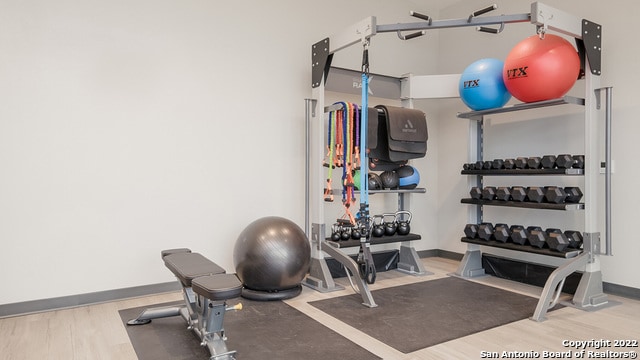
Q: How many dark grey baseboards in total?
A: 2